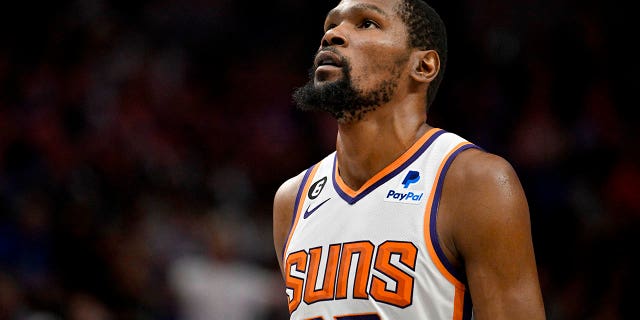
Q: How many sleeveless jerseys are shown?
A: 1